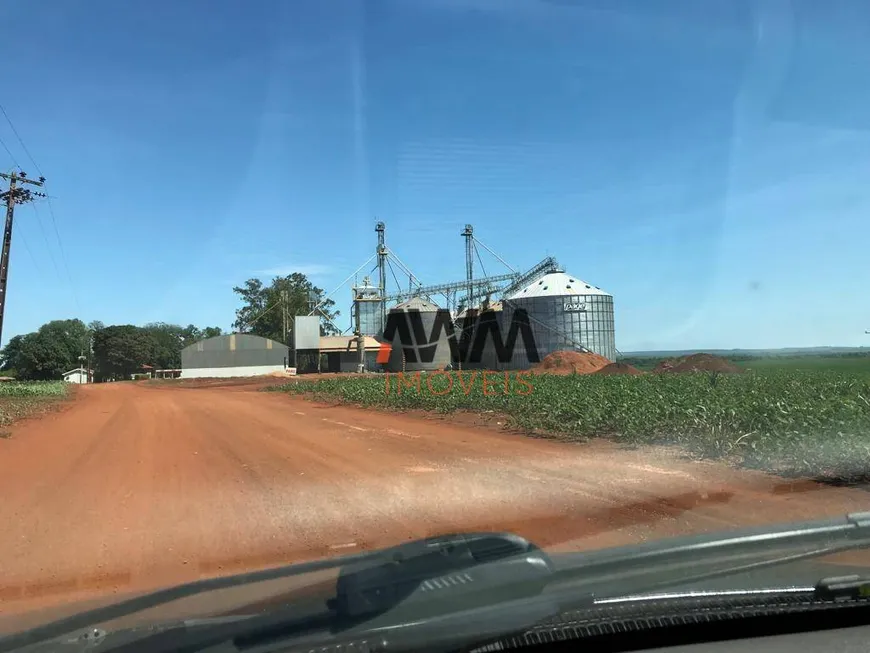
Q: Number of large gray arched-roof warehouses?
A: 1